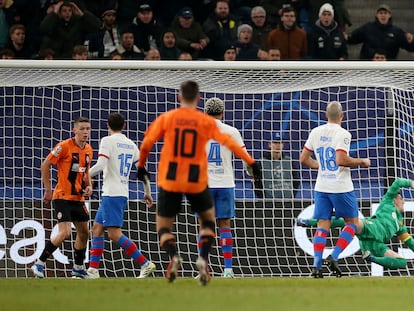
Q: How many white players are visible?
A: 3